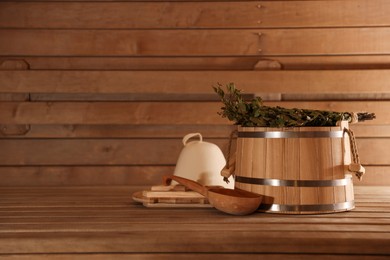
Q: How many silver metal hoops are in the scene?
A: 3